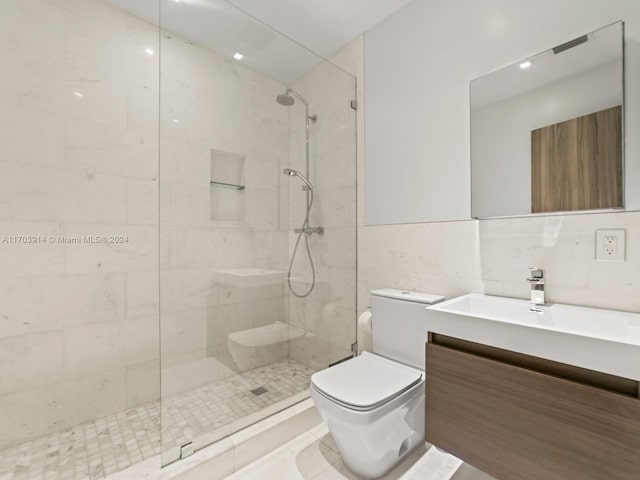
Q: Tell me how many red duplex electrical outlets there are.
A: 0